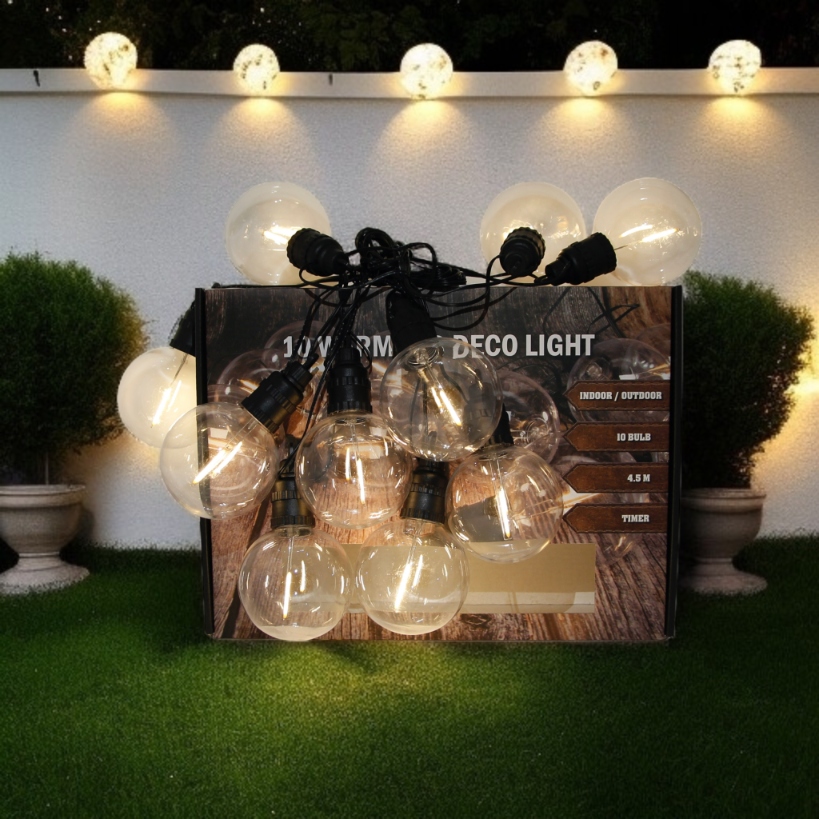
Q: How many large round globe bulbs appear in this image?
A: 10